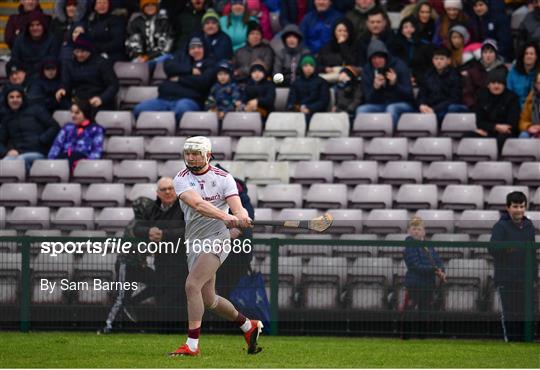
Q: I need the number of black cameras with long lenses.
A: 0